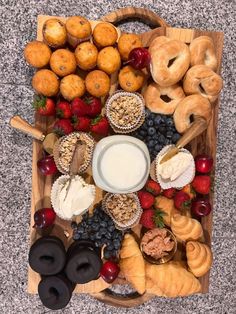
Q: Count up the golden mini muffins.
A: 12